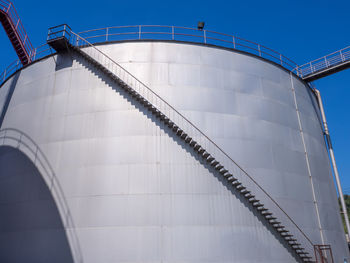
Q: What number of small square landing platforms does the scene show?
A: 1